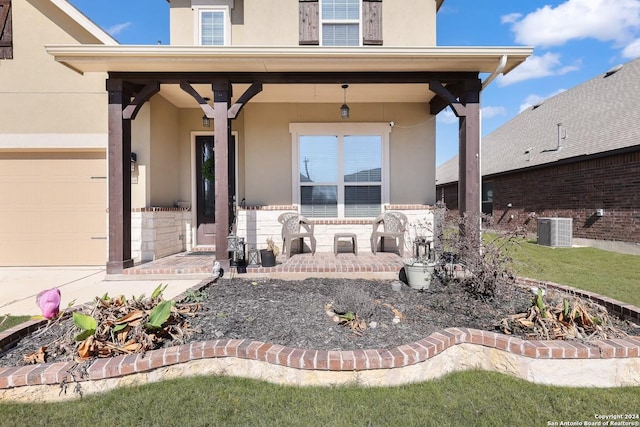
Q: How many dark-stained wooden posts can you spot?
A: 3